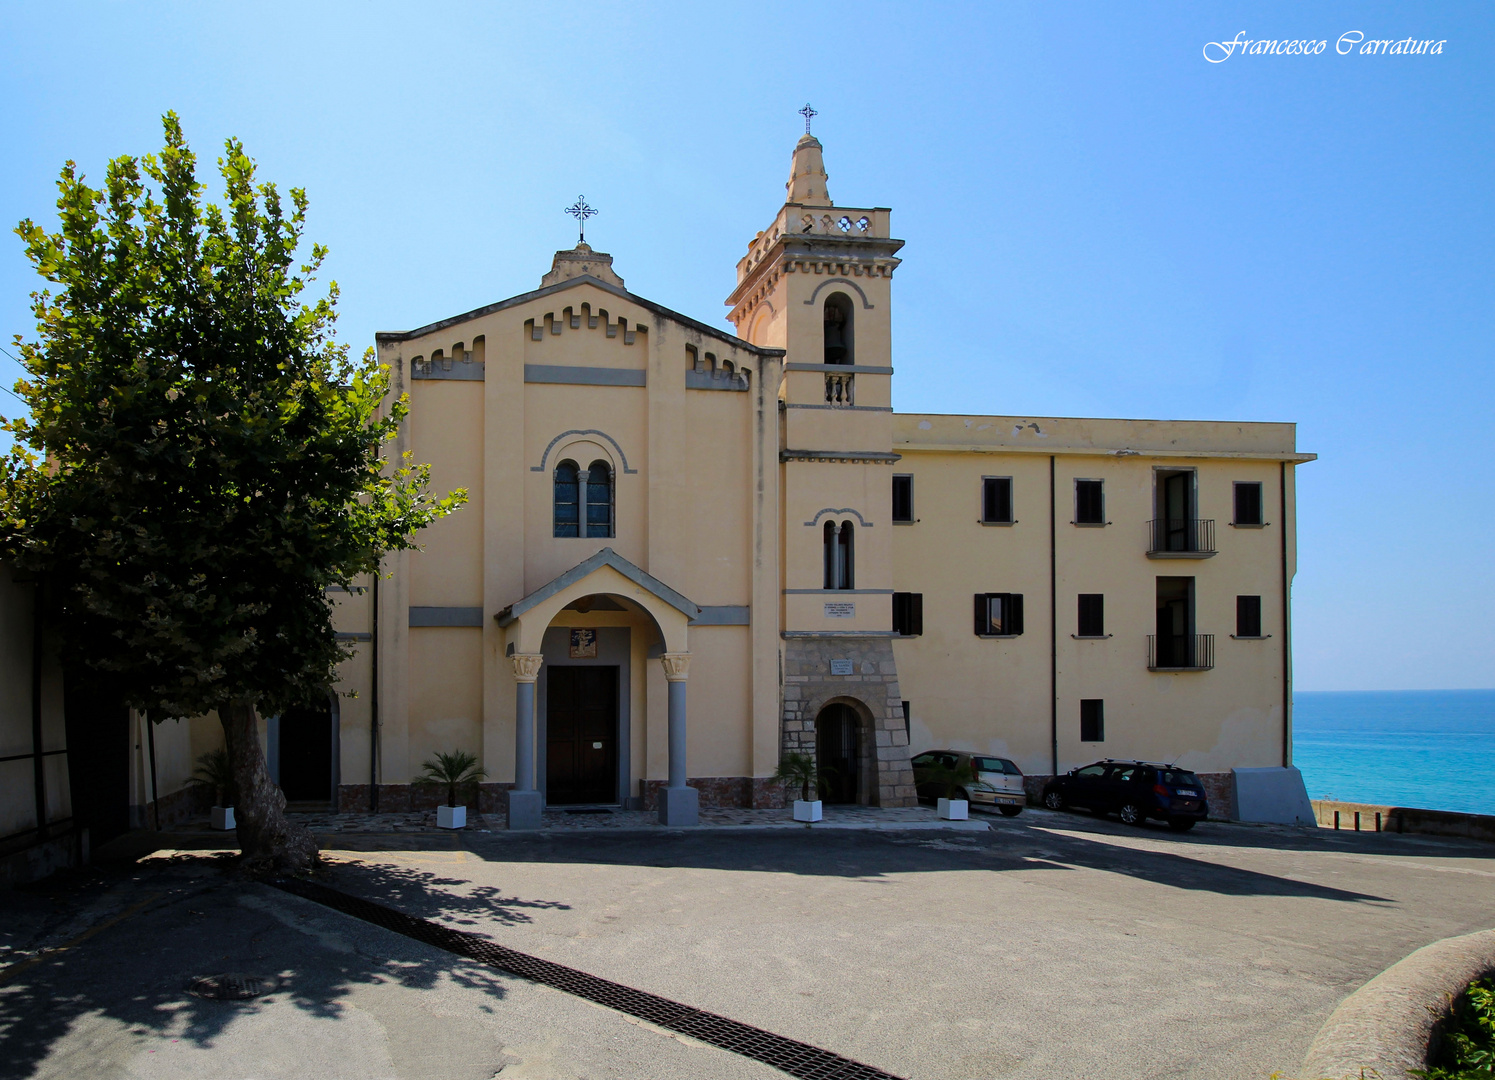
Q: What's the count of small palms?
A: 4